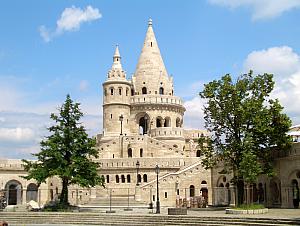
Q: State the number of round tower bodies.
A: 2